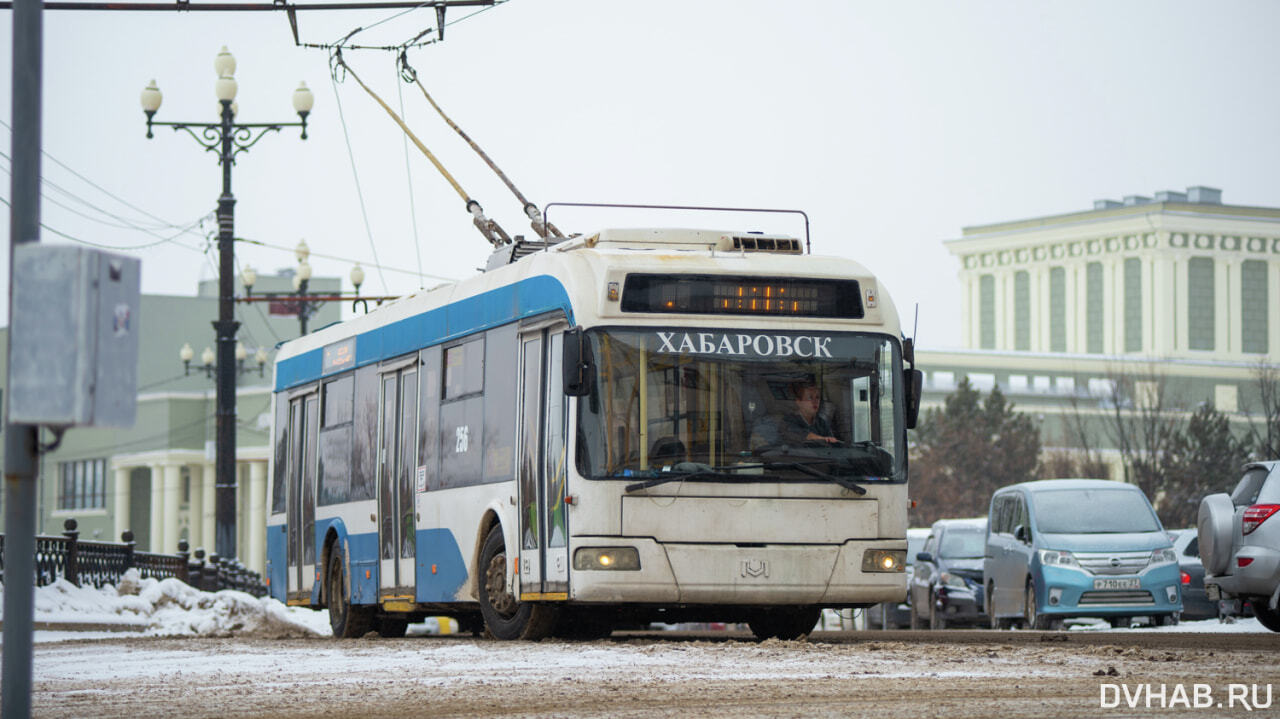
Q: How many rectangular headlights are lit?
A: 2